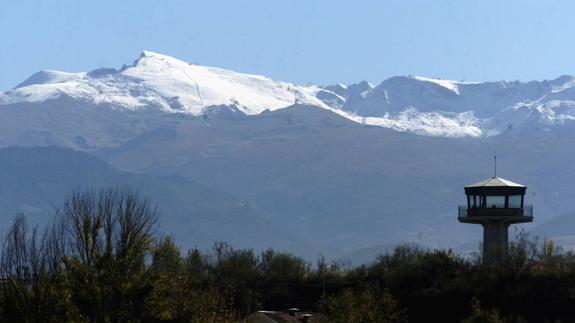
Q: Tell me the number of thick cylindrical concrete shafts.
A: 1